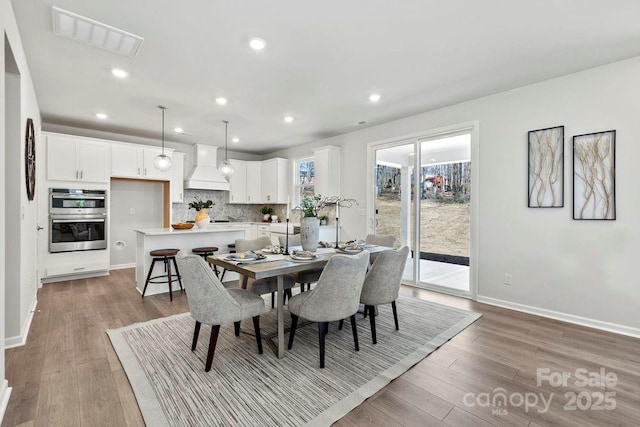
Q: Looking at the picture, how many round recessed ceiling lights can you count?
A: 8